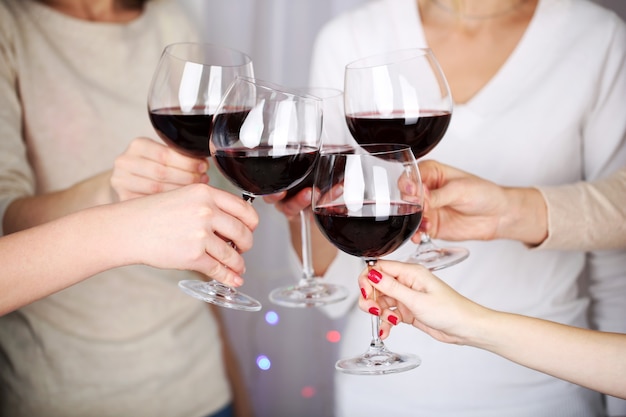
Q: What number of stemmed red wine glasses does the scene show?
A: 5